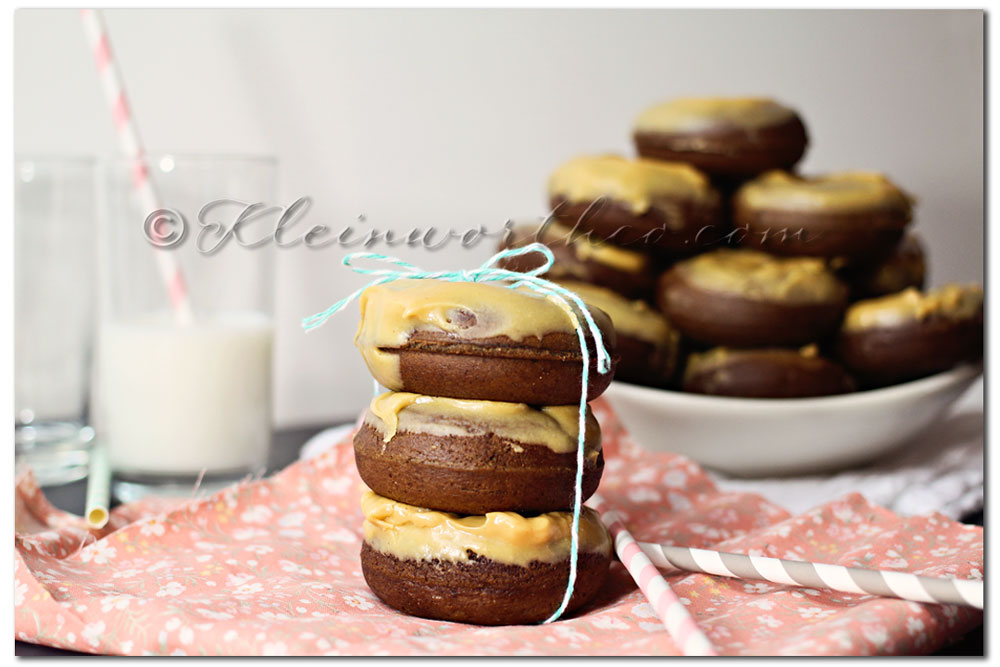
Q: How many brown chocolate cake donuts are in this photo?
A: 12